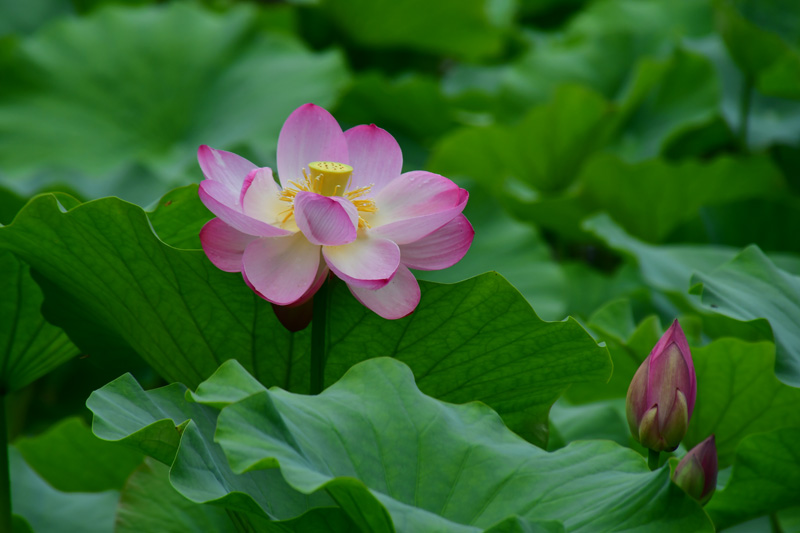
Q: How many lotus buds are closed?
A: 2